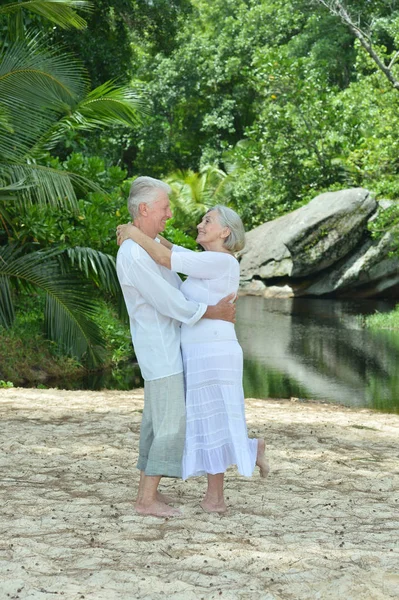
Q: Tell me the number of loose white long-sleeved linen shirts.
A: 1